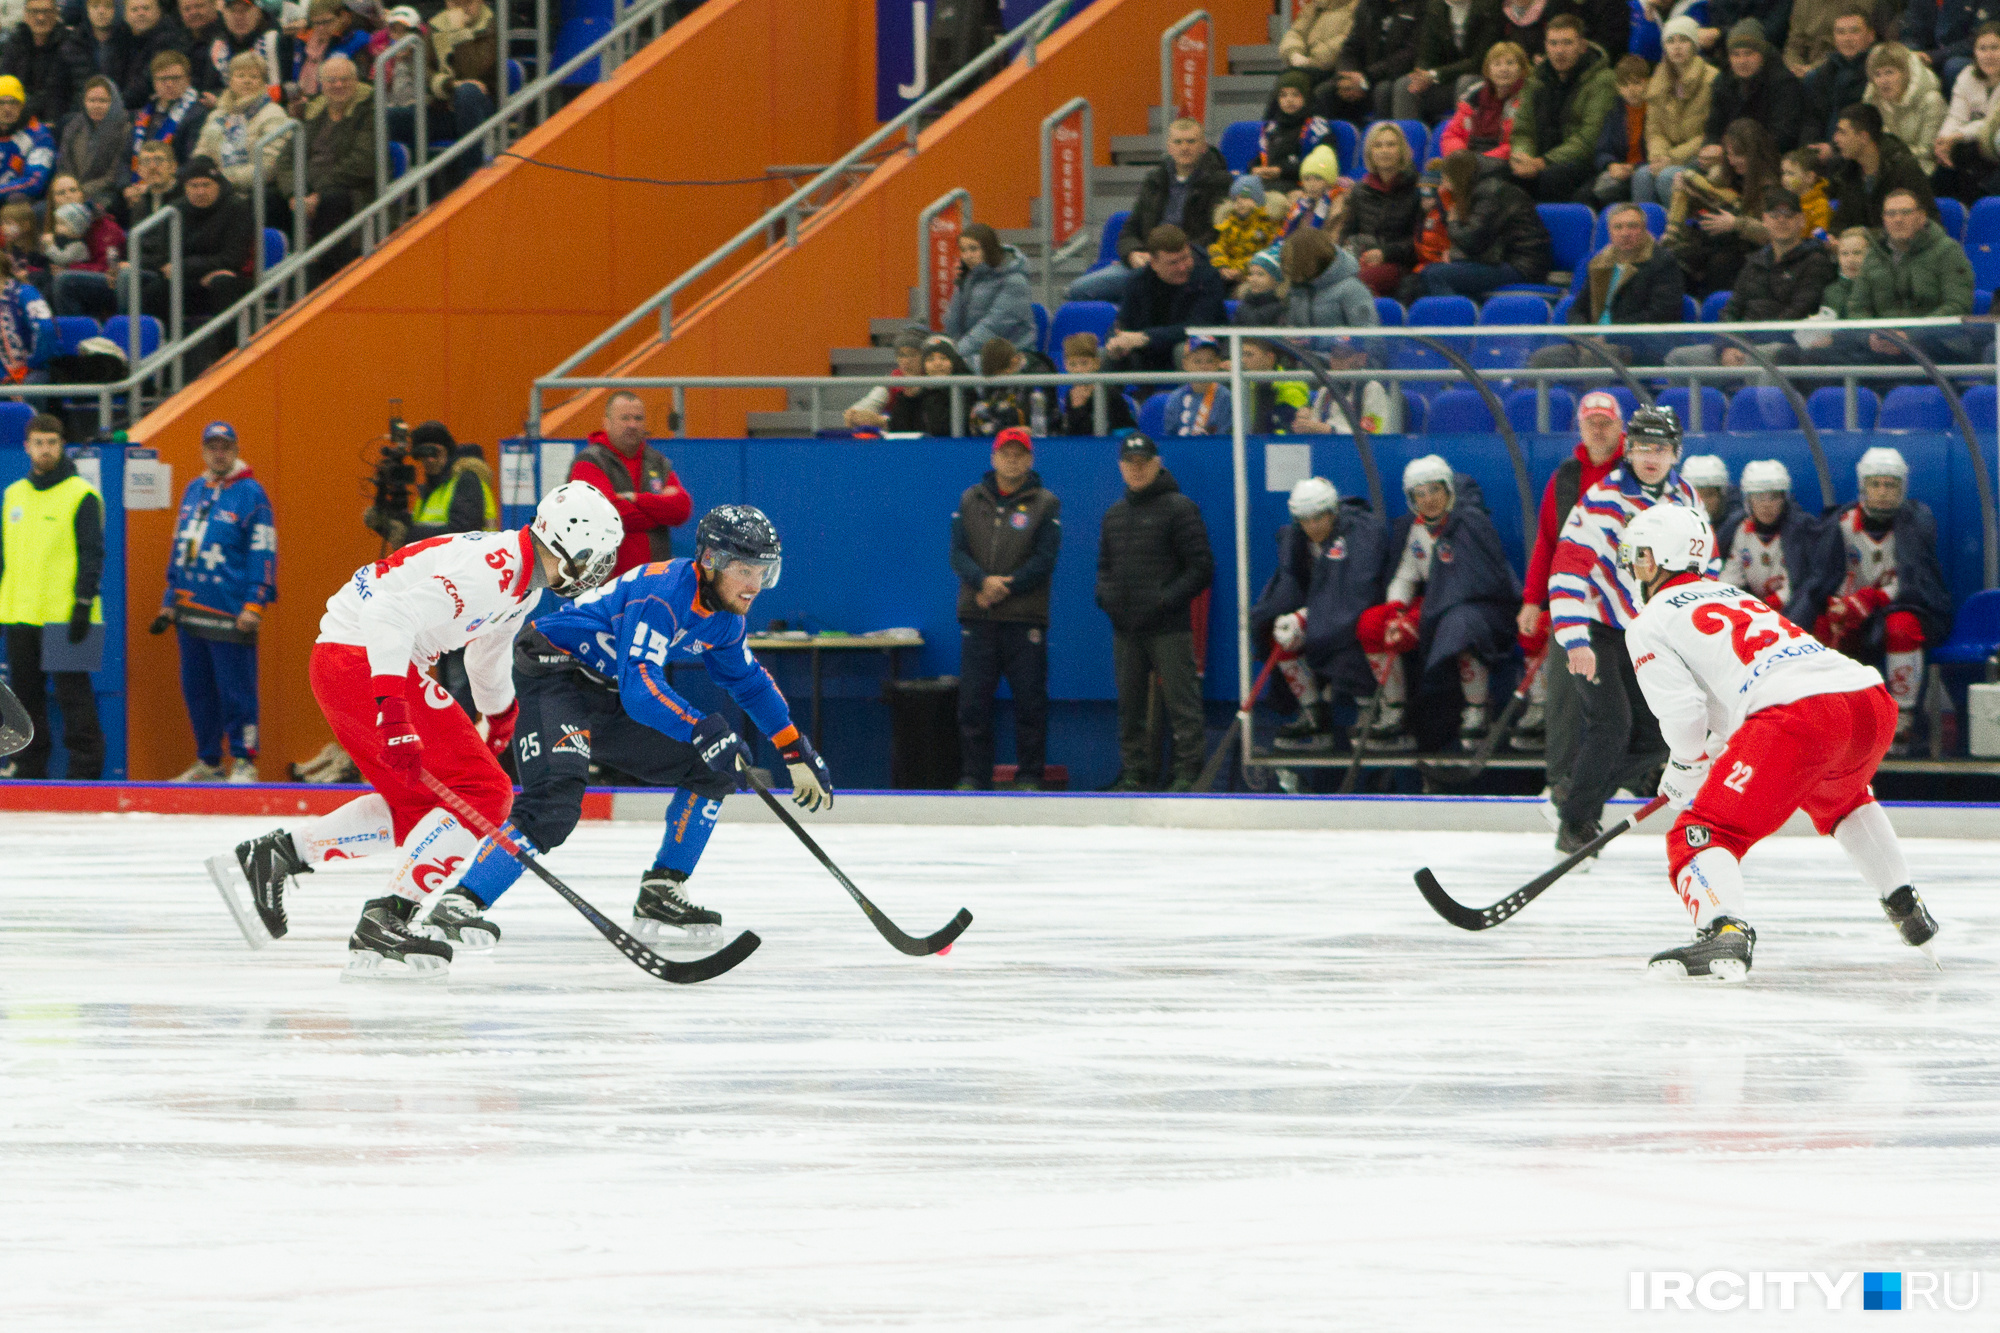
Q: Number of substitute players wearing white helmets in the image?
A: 5